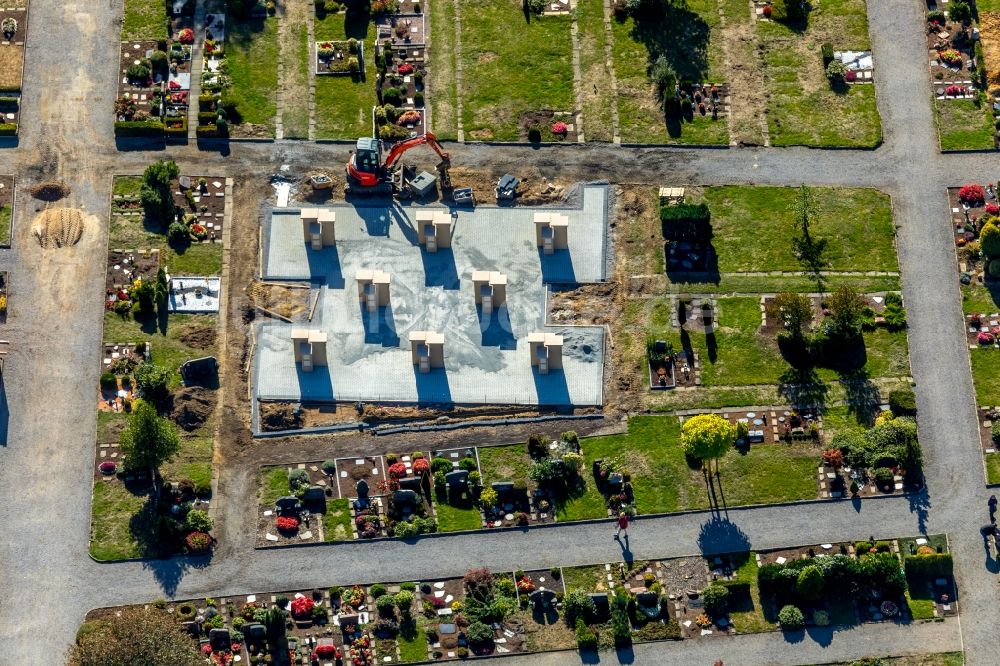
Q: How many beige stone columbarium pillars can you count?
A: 8